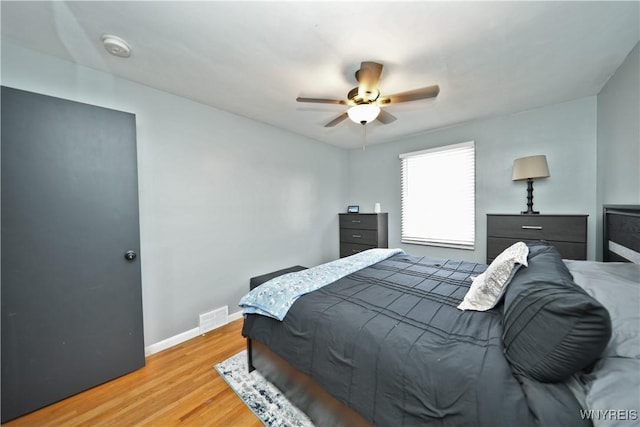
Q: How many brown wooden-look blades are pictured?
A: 5